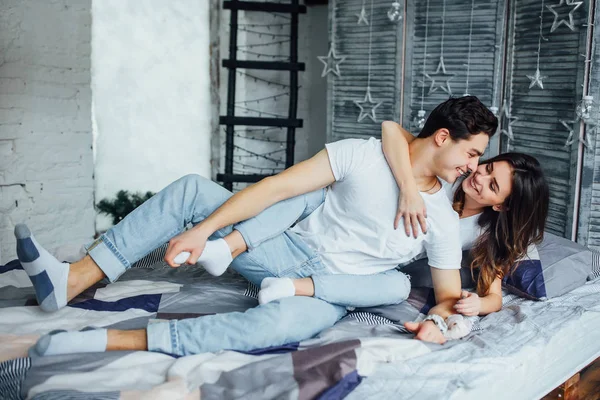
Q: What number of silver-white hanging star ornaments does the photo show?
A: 8